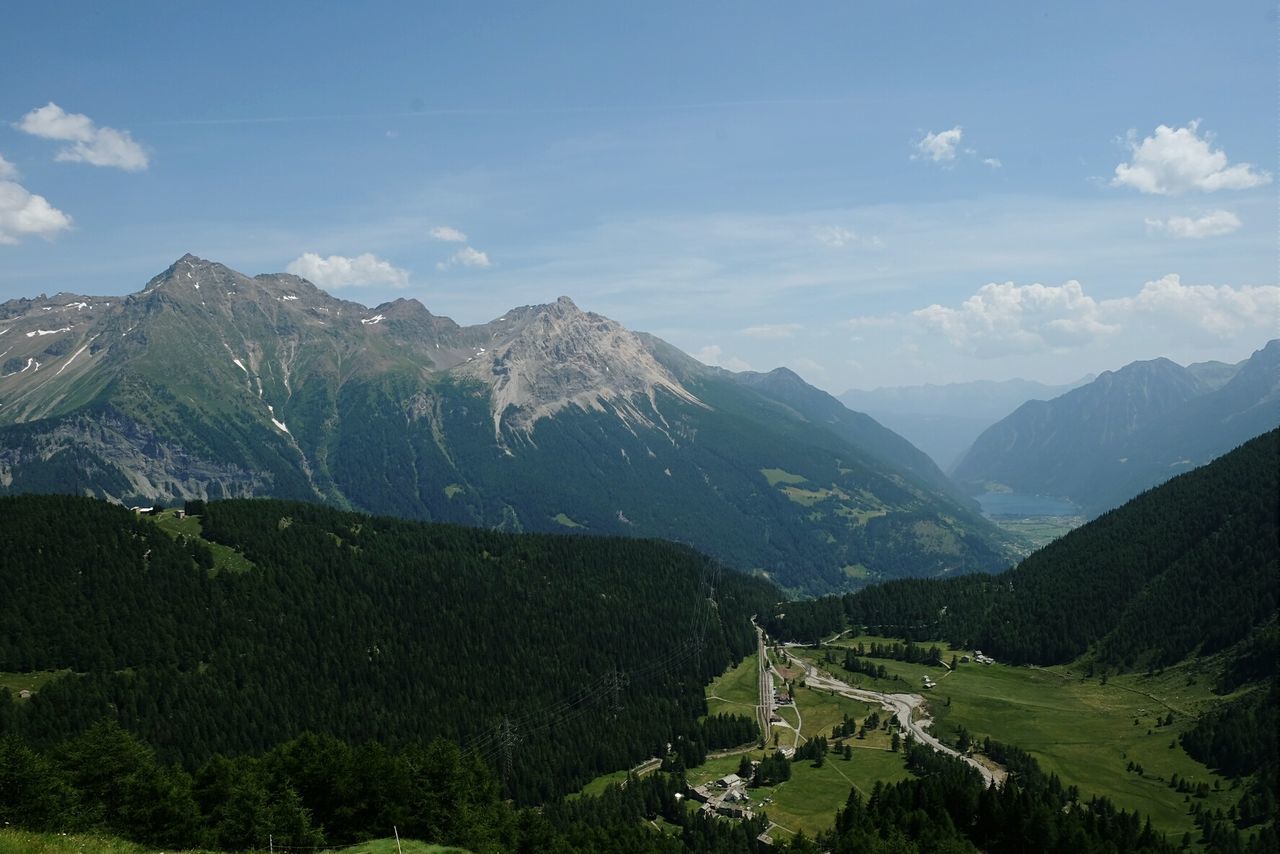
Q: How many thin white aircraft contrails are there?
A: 1